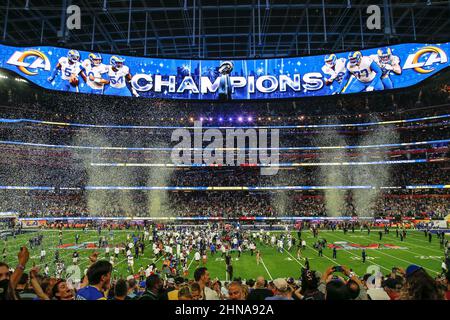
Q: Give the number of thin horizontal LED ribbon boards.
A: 5